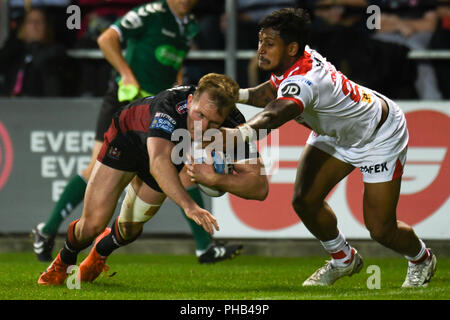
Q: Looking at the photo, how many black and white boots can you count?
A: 2